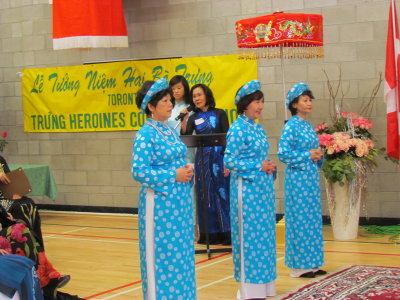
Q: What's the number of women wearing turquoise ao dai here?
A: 3